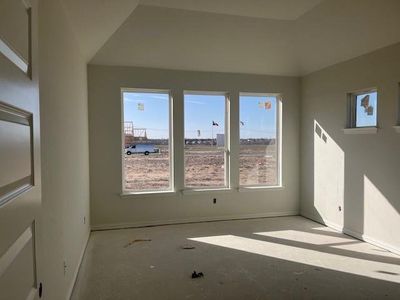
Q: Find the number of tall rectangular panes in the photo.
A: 3